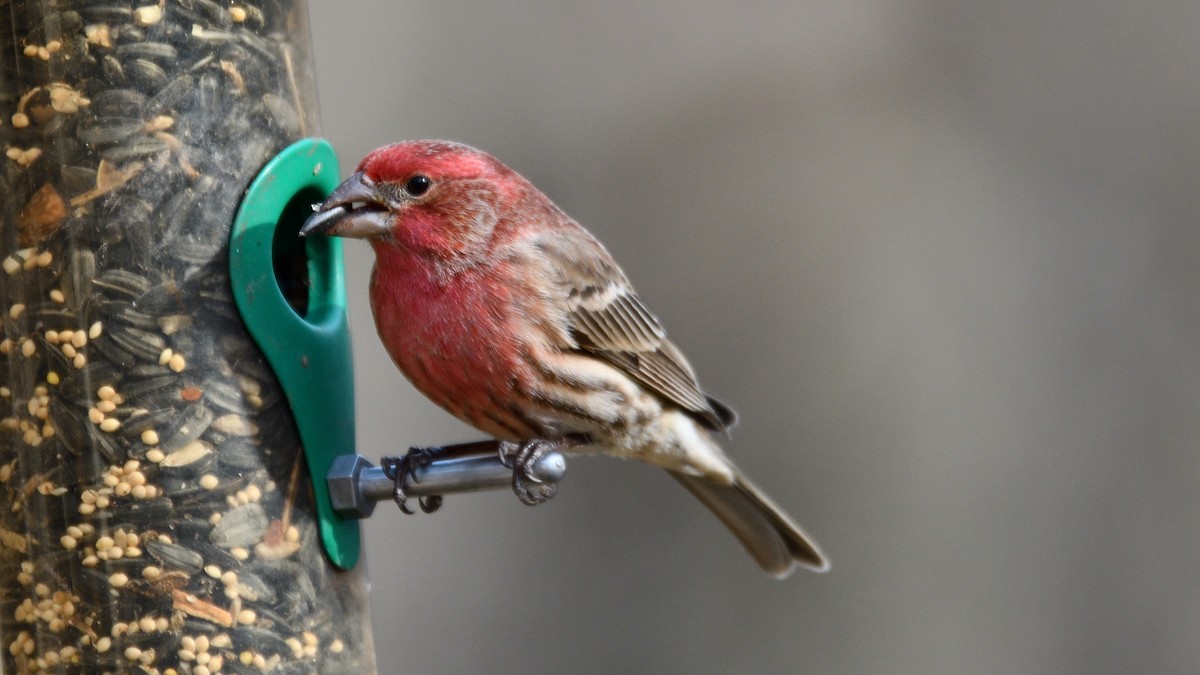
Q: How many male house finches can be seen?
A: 1